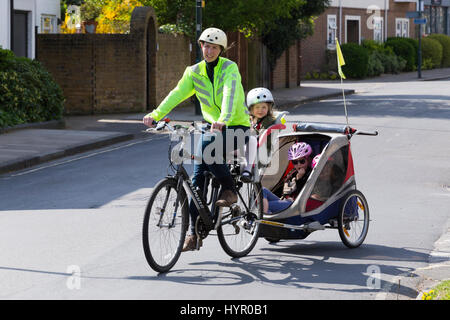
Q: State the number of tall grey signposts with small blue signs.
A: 1